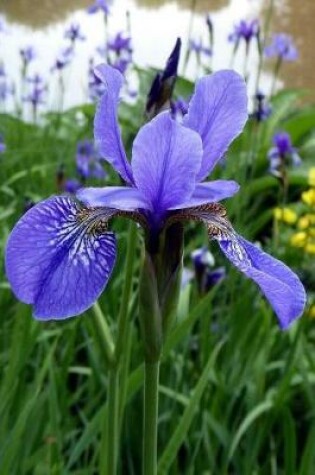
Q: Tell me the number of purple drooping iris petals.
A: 2